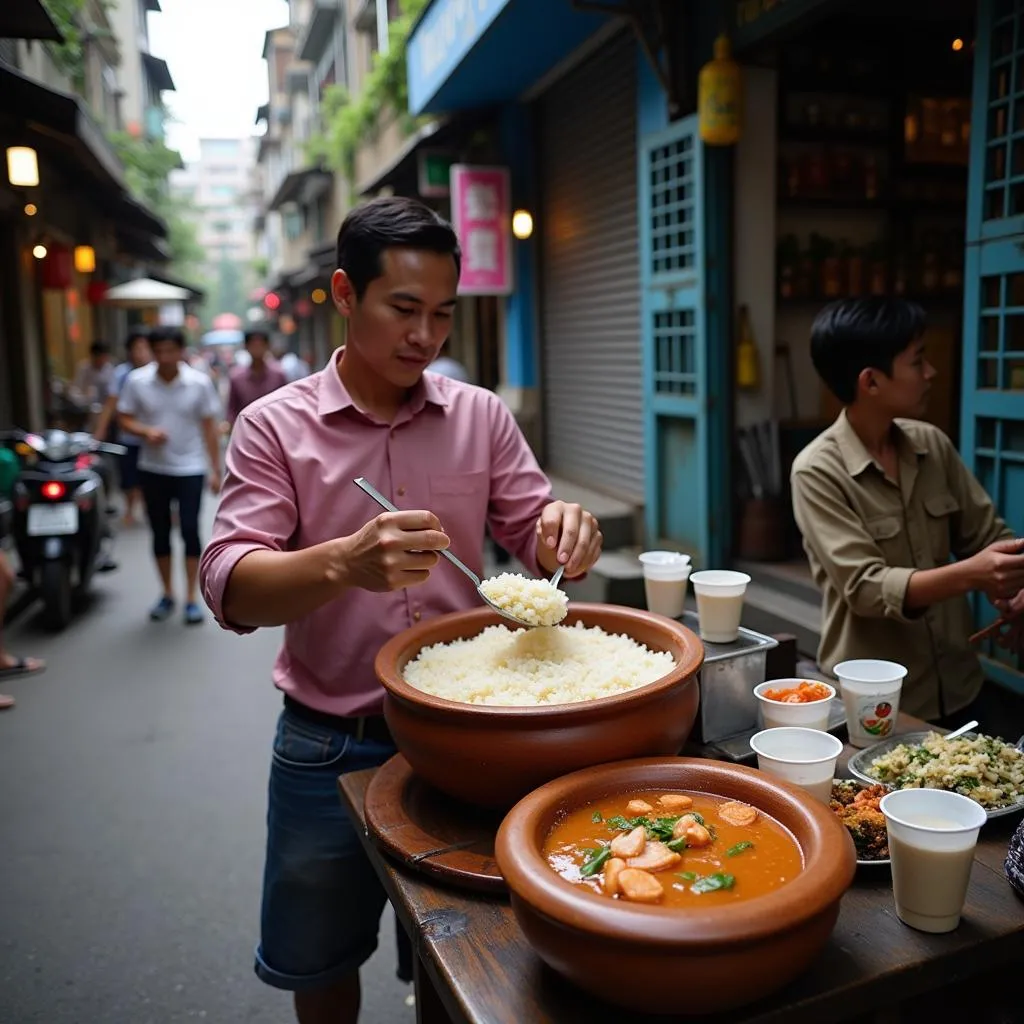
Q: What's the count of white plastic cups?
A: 6